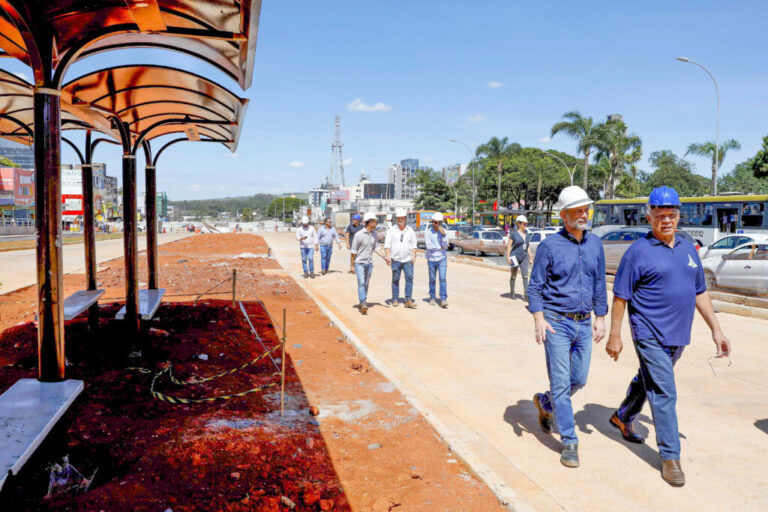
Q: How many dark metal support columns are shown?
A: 4